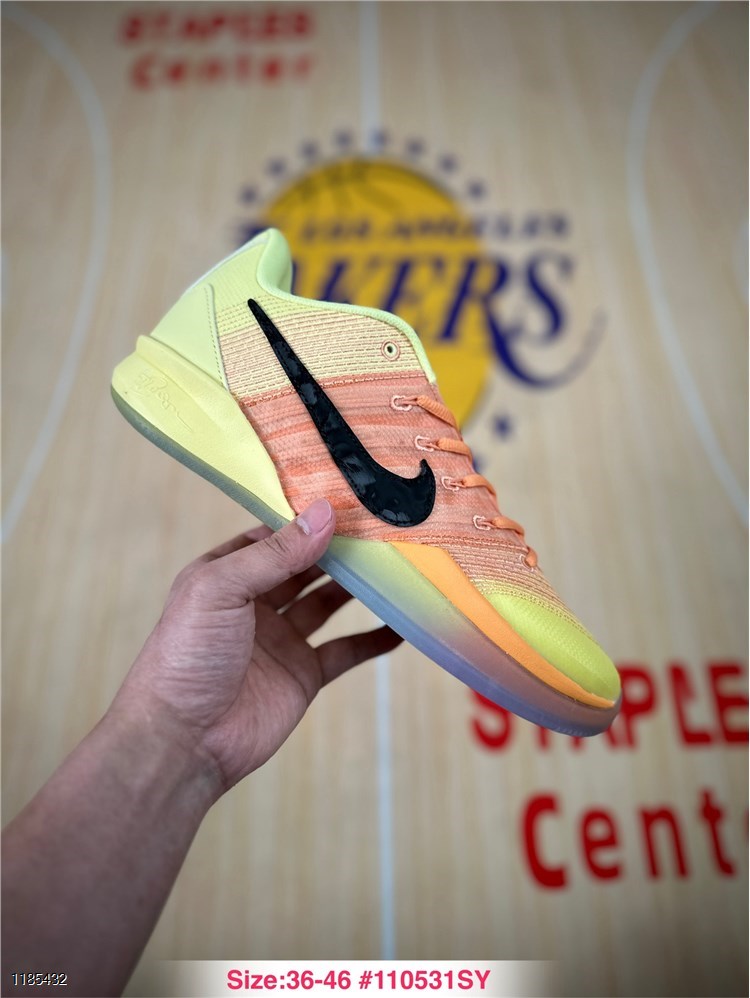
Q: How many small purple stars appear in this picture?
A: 10